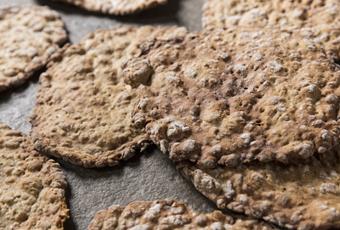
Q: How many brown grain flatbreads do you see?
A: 8